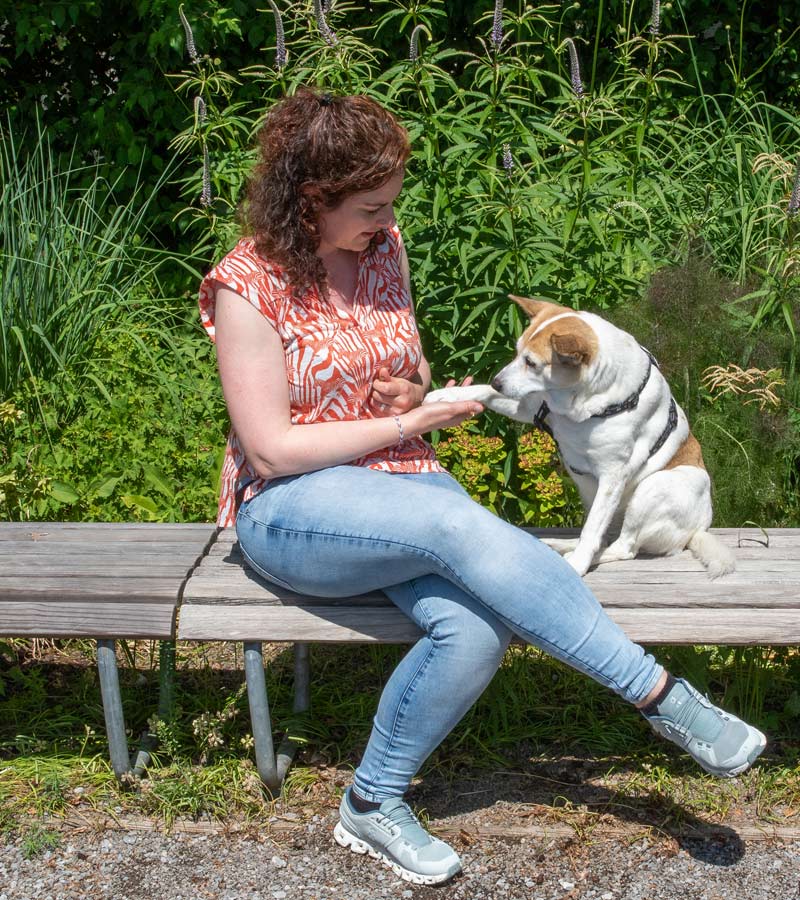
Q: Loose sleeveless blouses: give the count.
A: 1